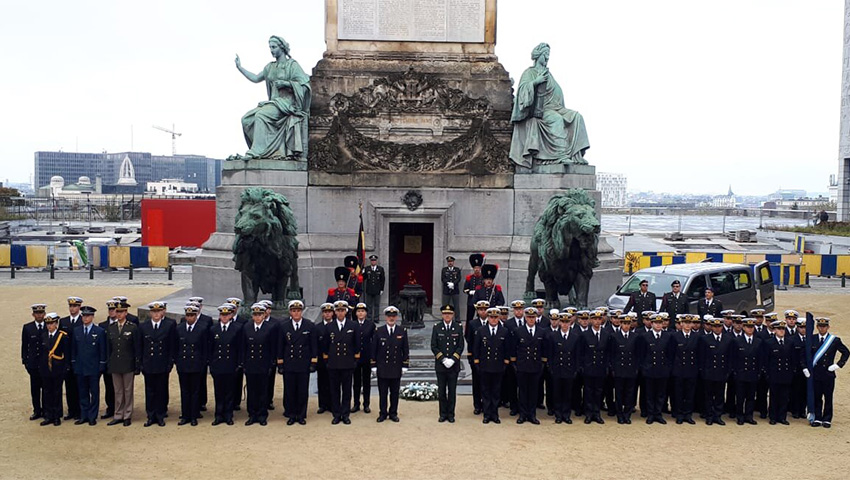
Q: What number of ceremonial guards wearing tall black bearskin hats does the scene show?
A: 4